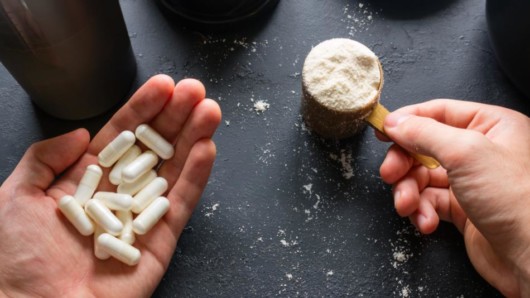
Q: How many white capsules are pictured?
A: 14